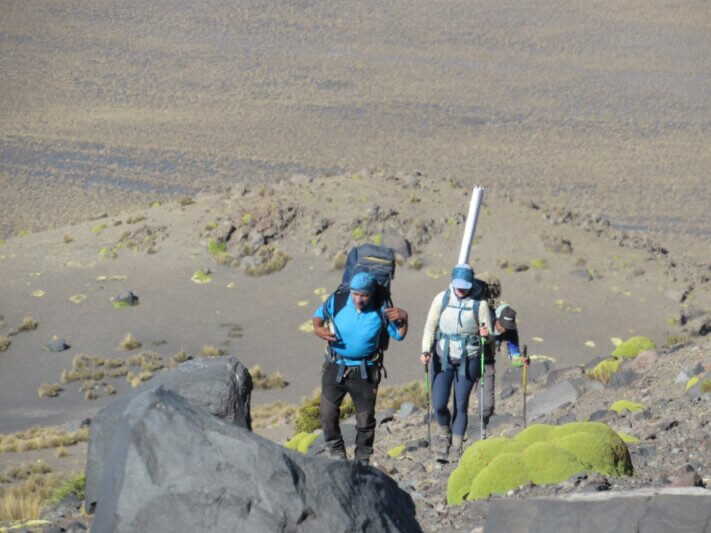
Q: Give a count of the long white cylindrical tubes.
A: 1